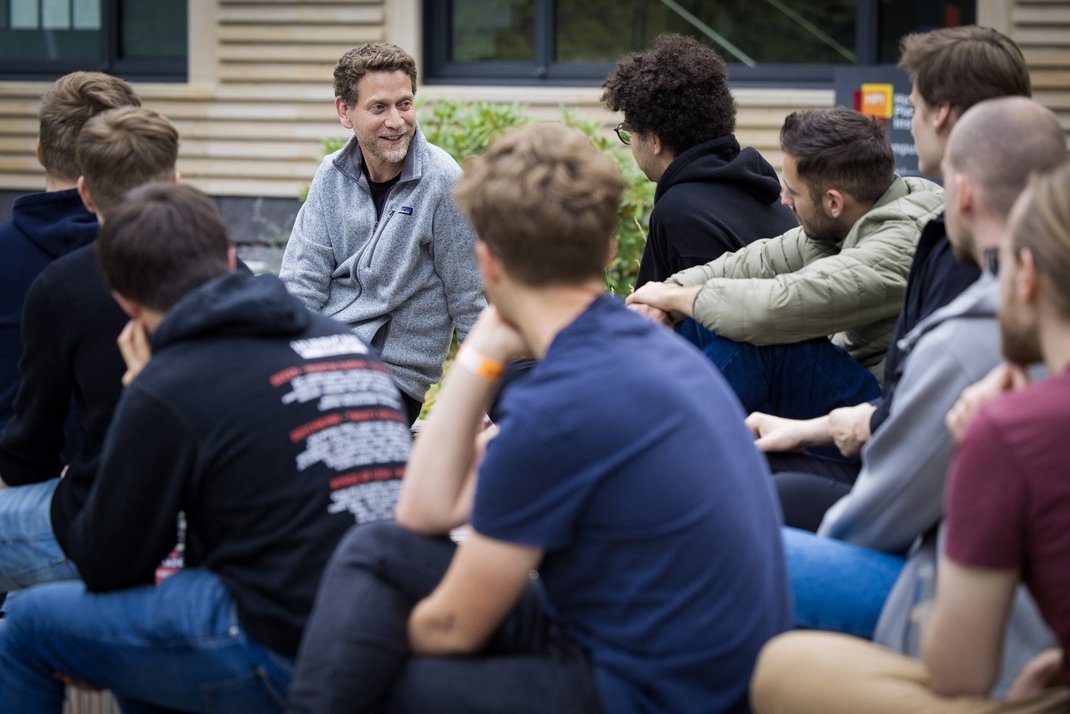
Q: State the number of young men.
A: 9